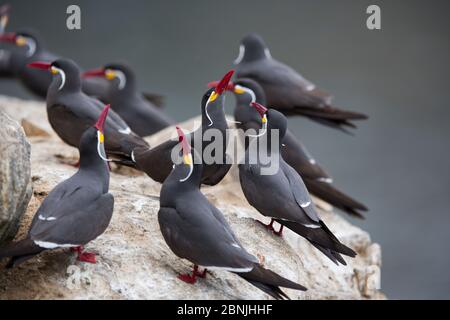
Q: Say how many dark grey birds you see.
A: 10